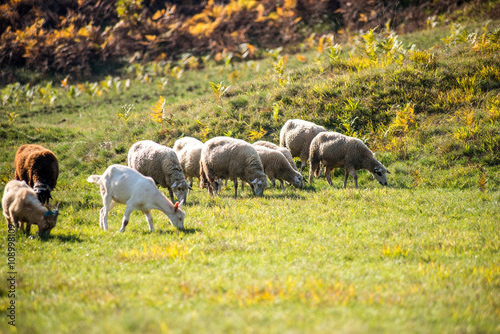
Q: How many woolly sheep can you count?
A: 8